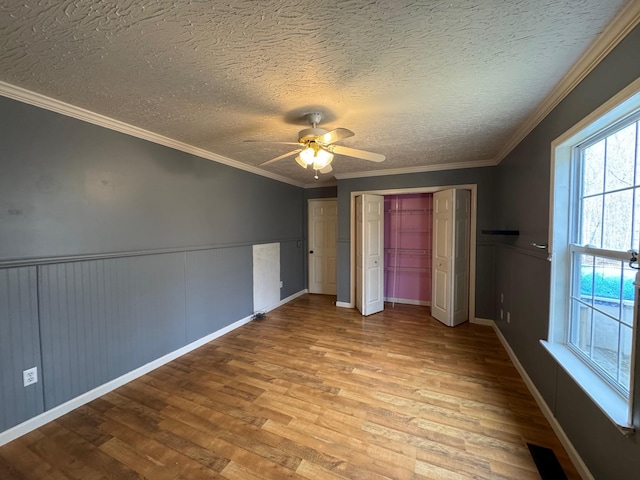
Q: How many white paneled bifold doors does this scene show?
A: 2